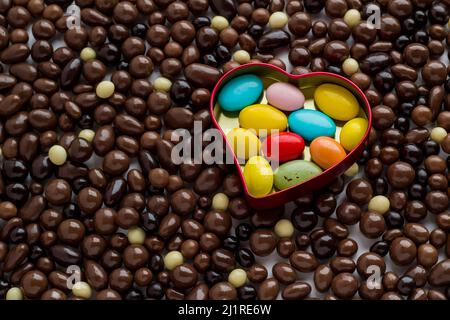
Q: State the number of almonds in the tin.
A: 11